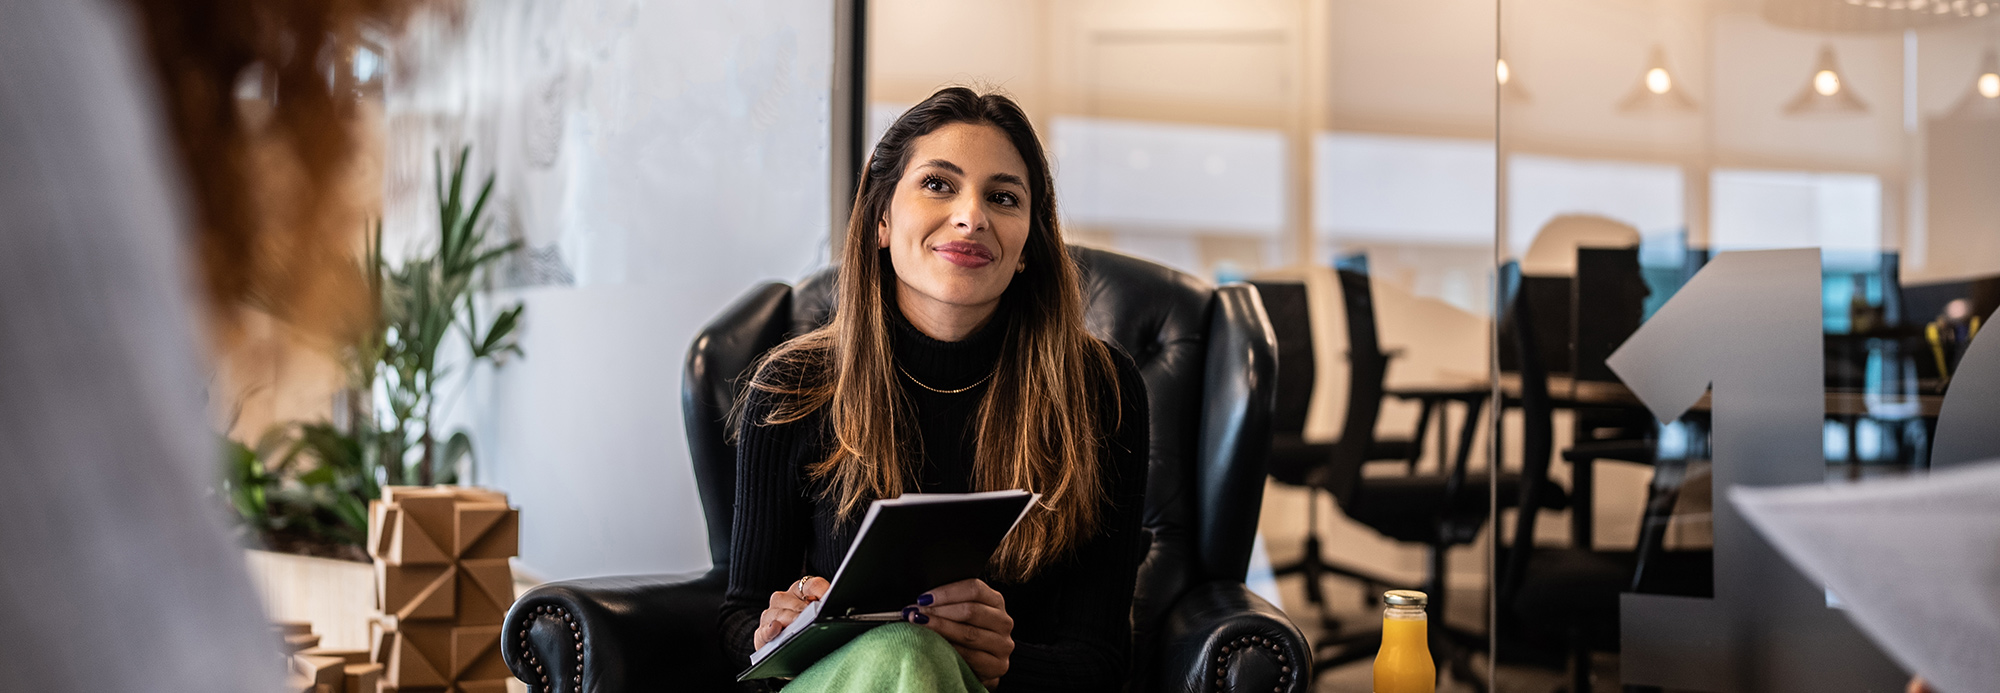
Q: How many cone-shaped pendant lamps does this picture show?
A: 4